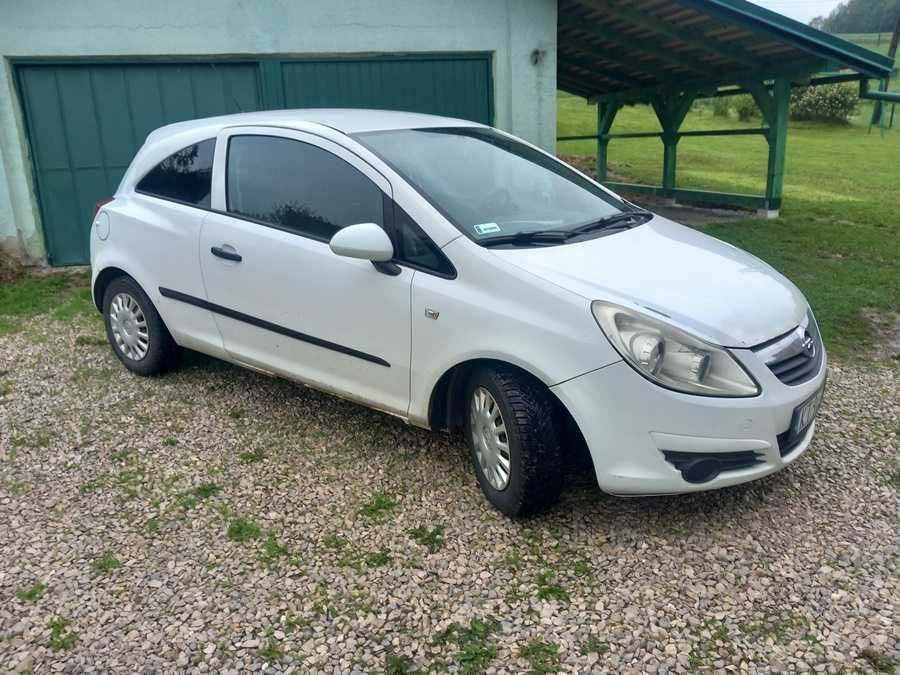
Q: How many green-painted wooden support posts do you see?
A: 3